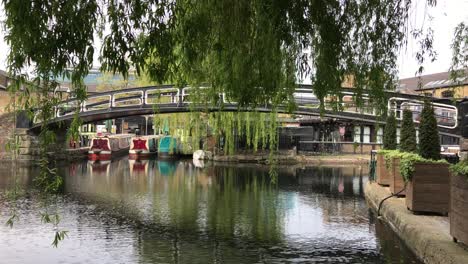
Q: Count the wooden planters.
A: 4